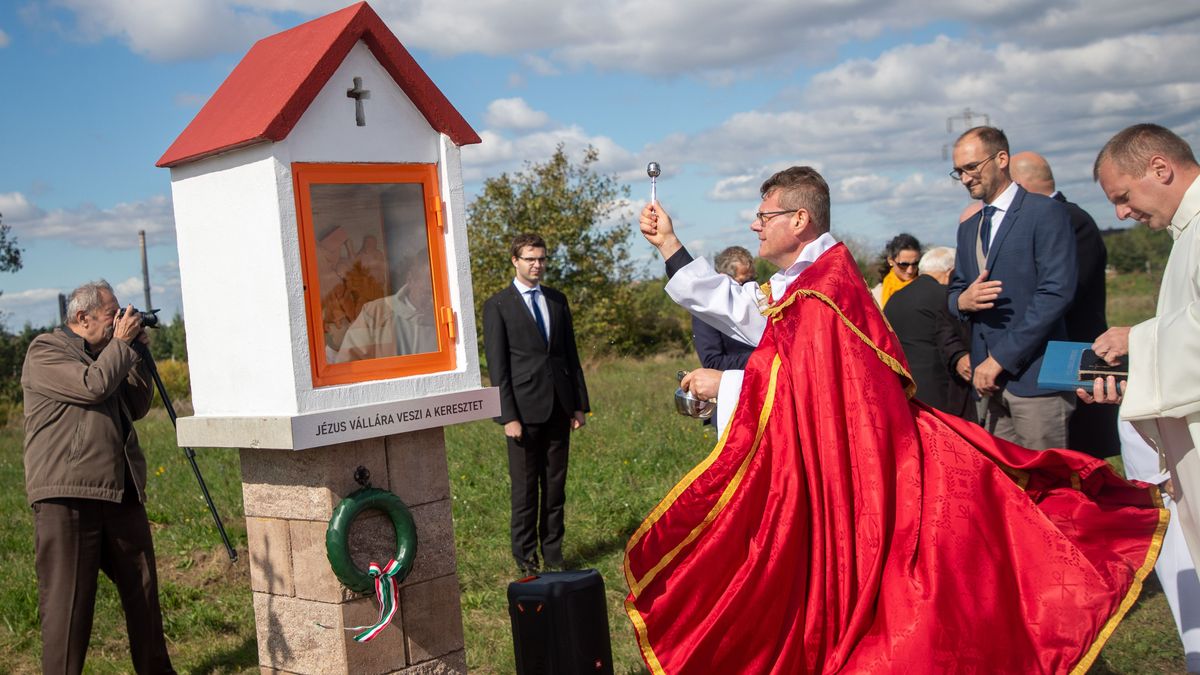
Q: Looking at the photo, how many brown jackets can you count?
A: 1